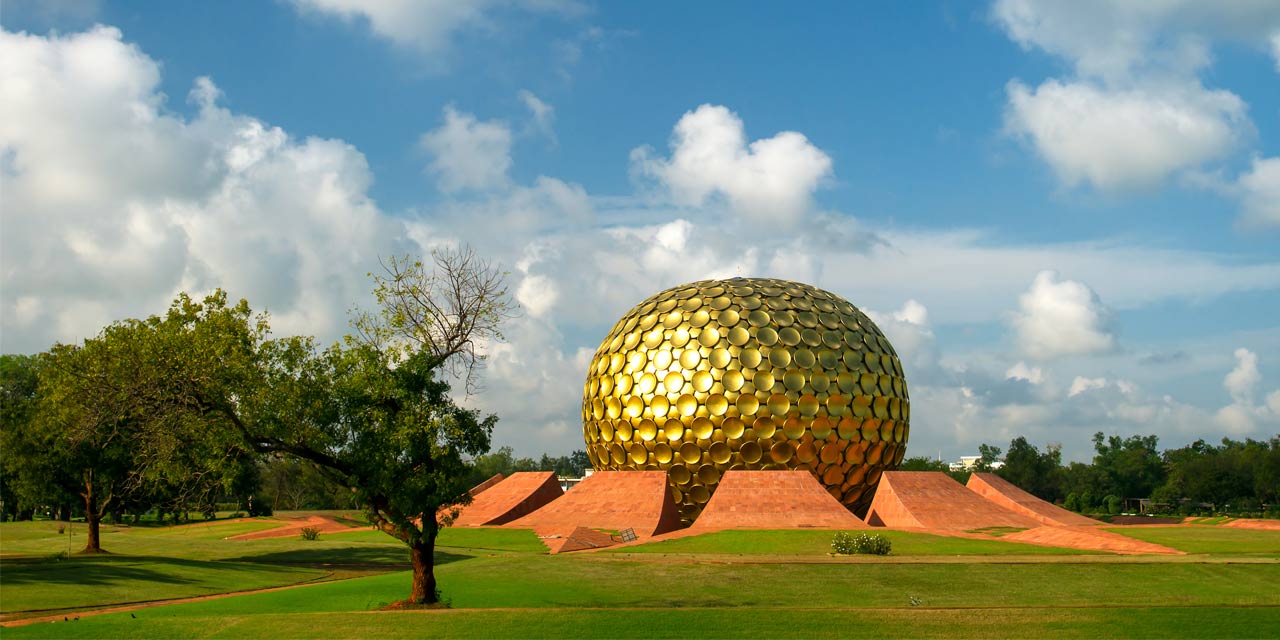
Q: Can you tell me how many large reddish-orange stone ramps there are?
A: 6